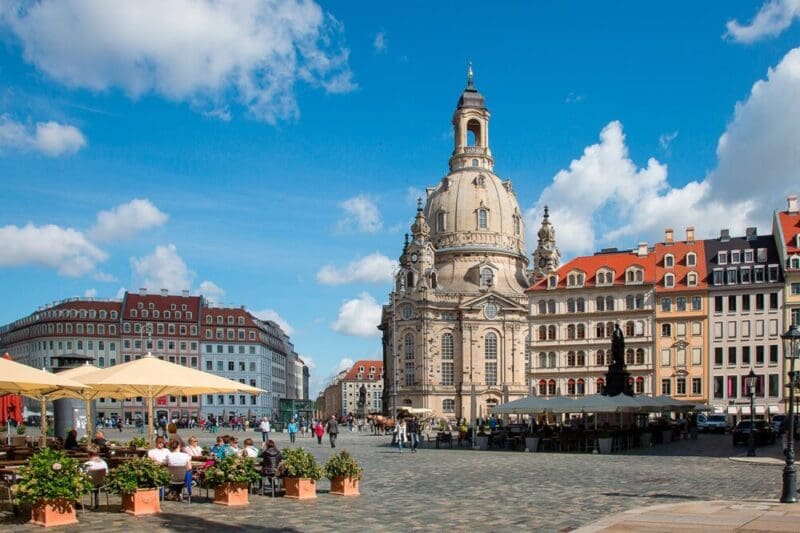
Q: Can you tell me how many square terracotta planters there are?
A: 5